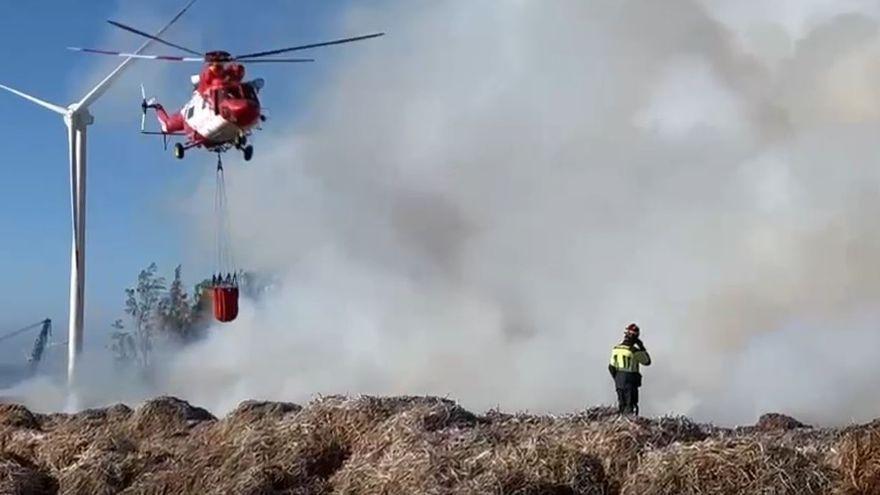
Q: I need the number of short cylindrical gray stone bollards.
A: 0